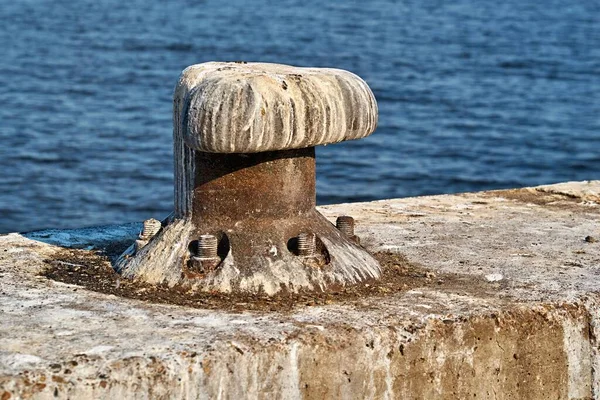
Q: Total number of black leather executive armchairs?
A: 0